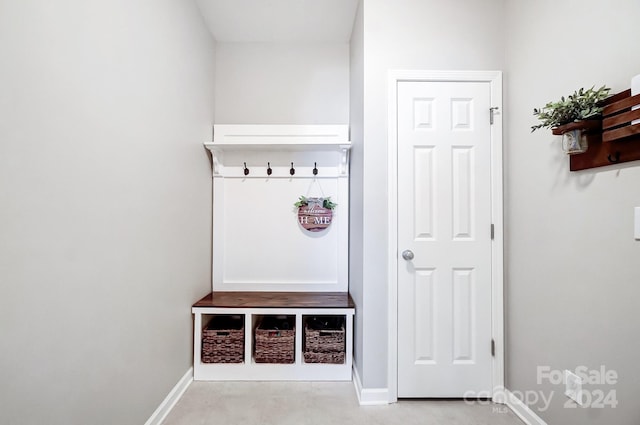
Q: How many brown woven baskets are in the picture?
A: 3